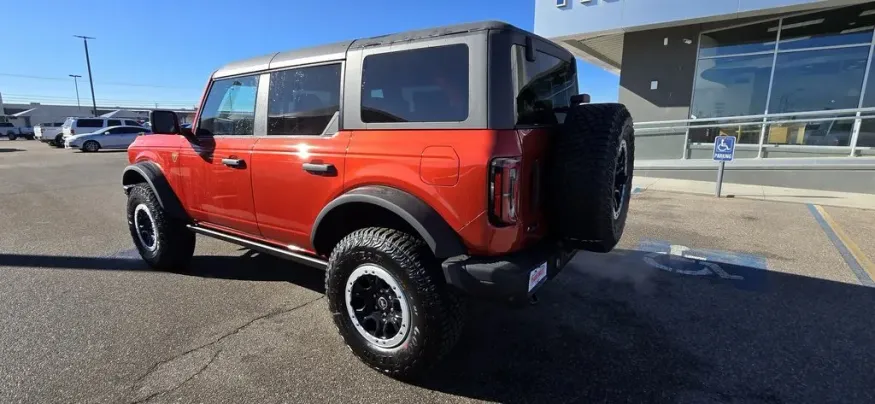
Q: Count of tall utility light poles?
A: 2